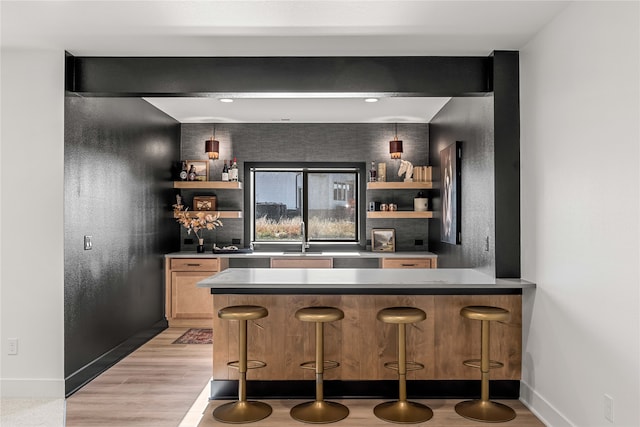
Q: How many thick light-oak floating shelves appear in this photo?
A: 4